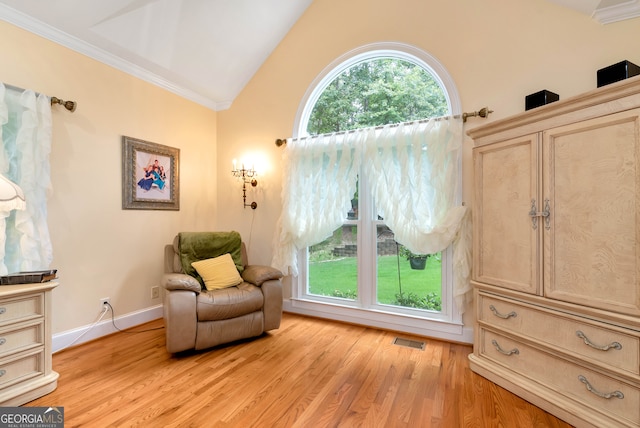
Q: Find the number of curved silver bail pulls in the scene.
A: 4